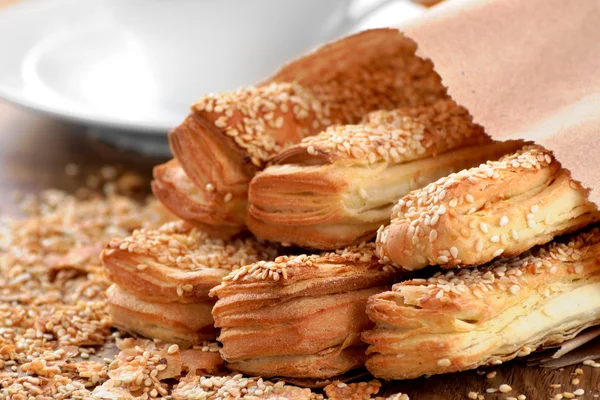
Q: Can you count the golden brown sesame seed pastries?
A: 6